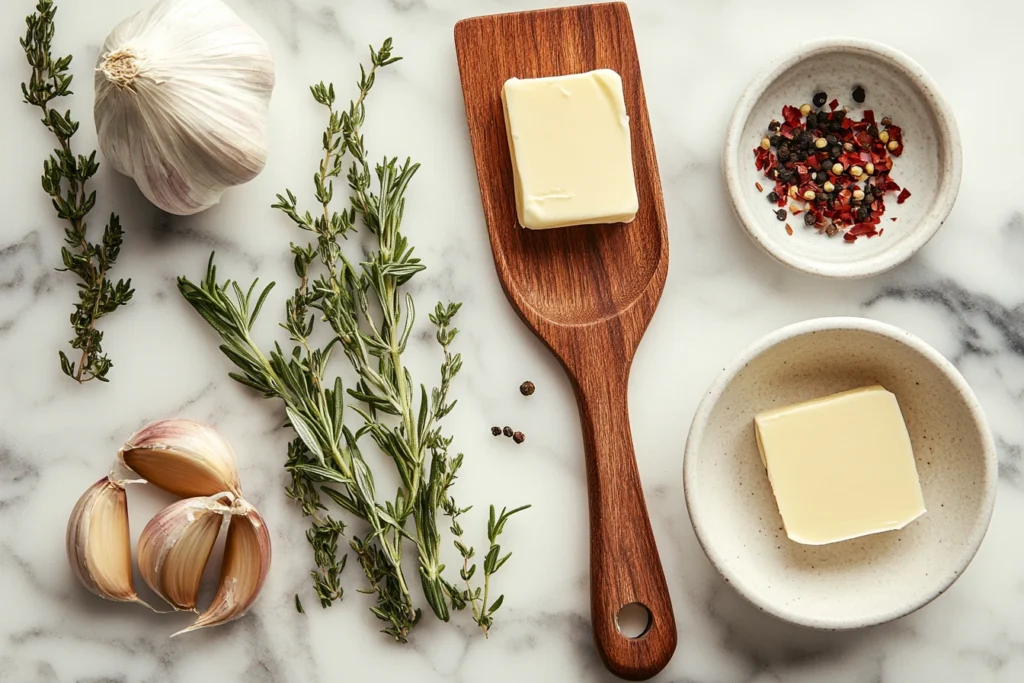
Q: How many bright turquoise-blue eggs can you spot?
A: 0